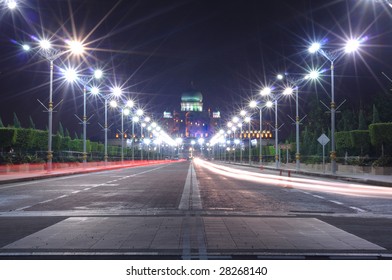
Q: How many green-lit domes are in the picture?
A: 1